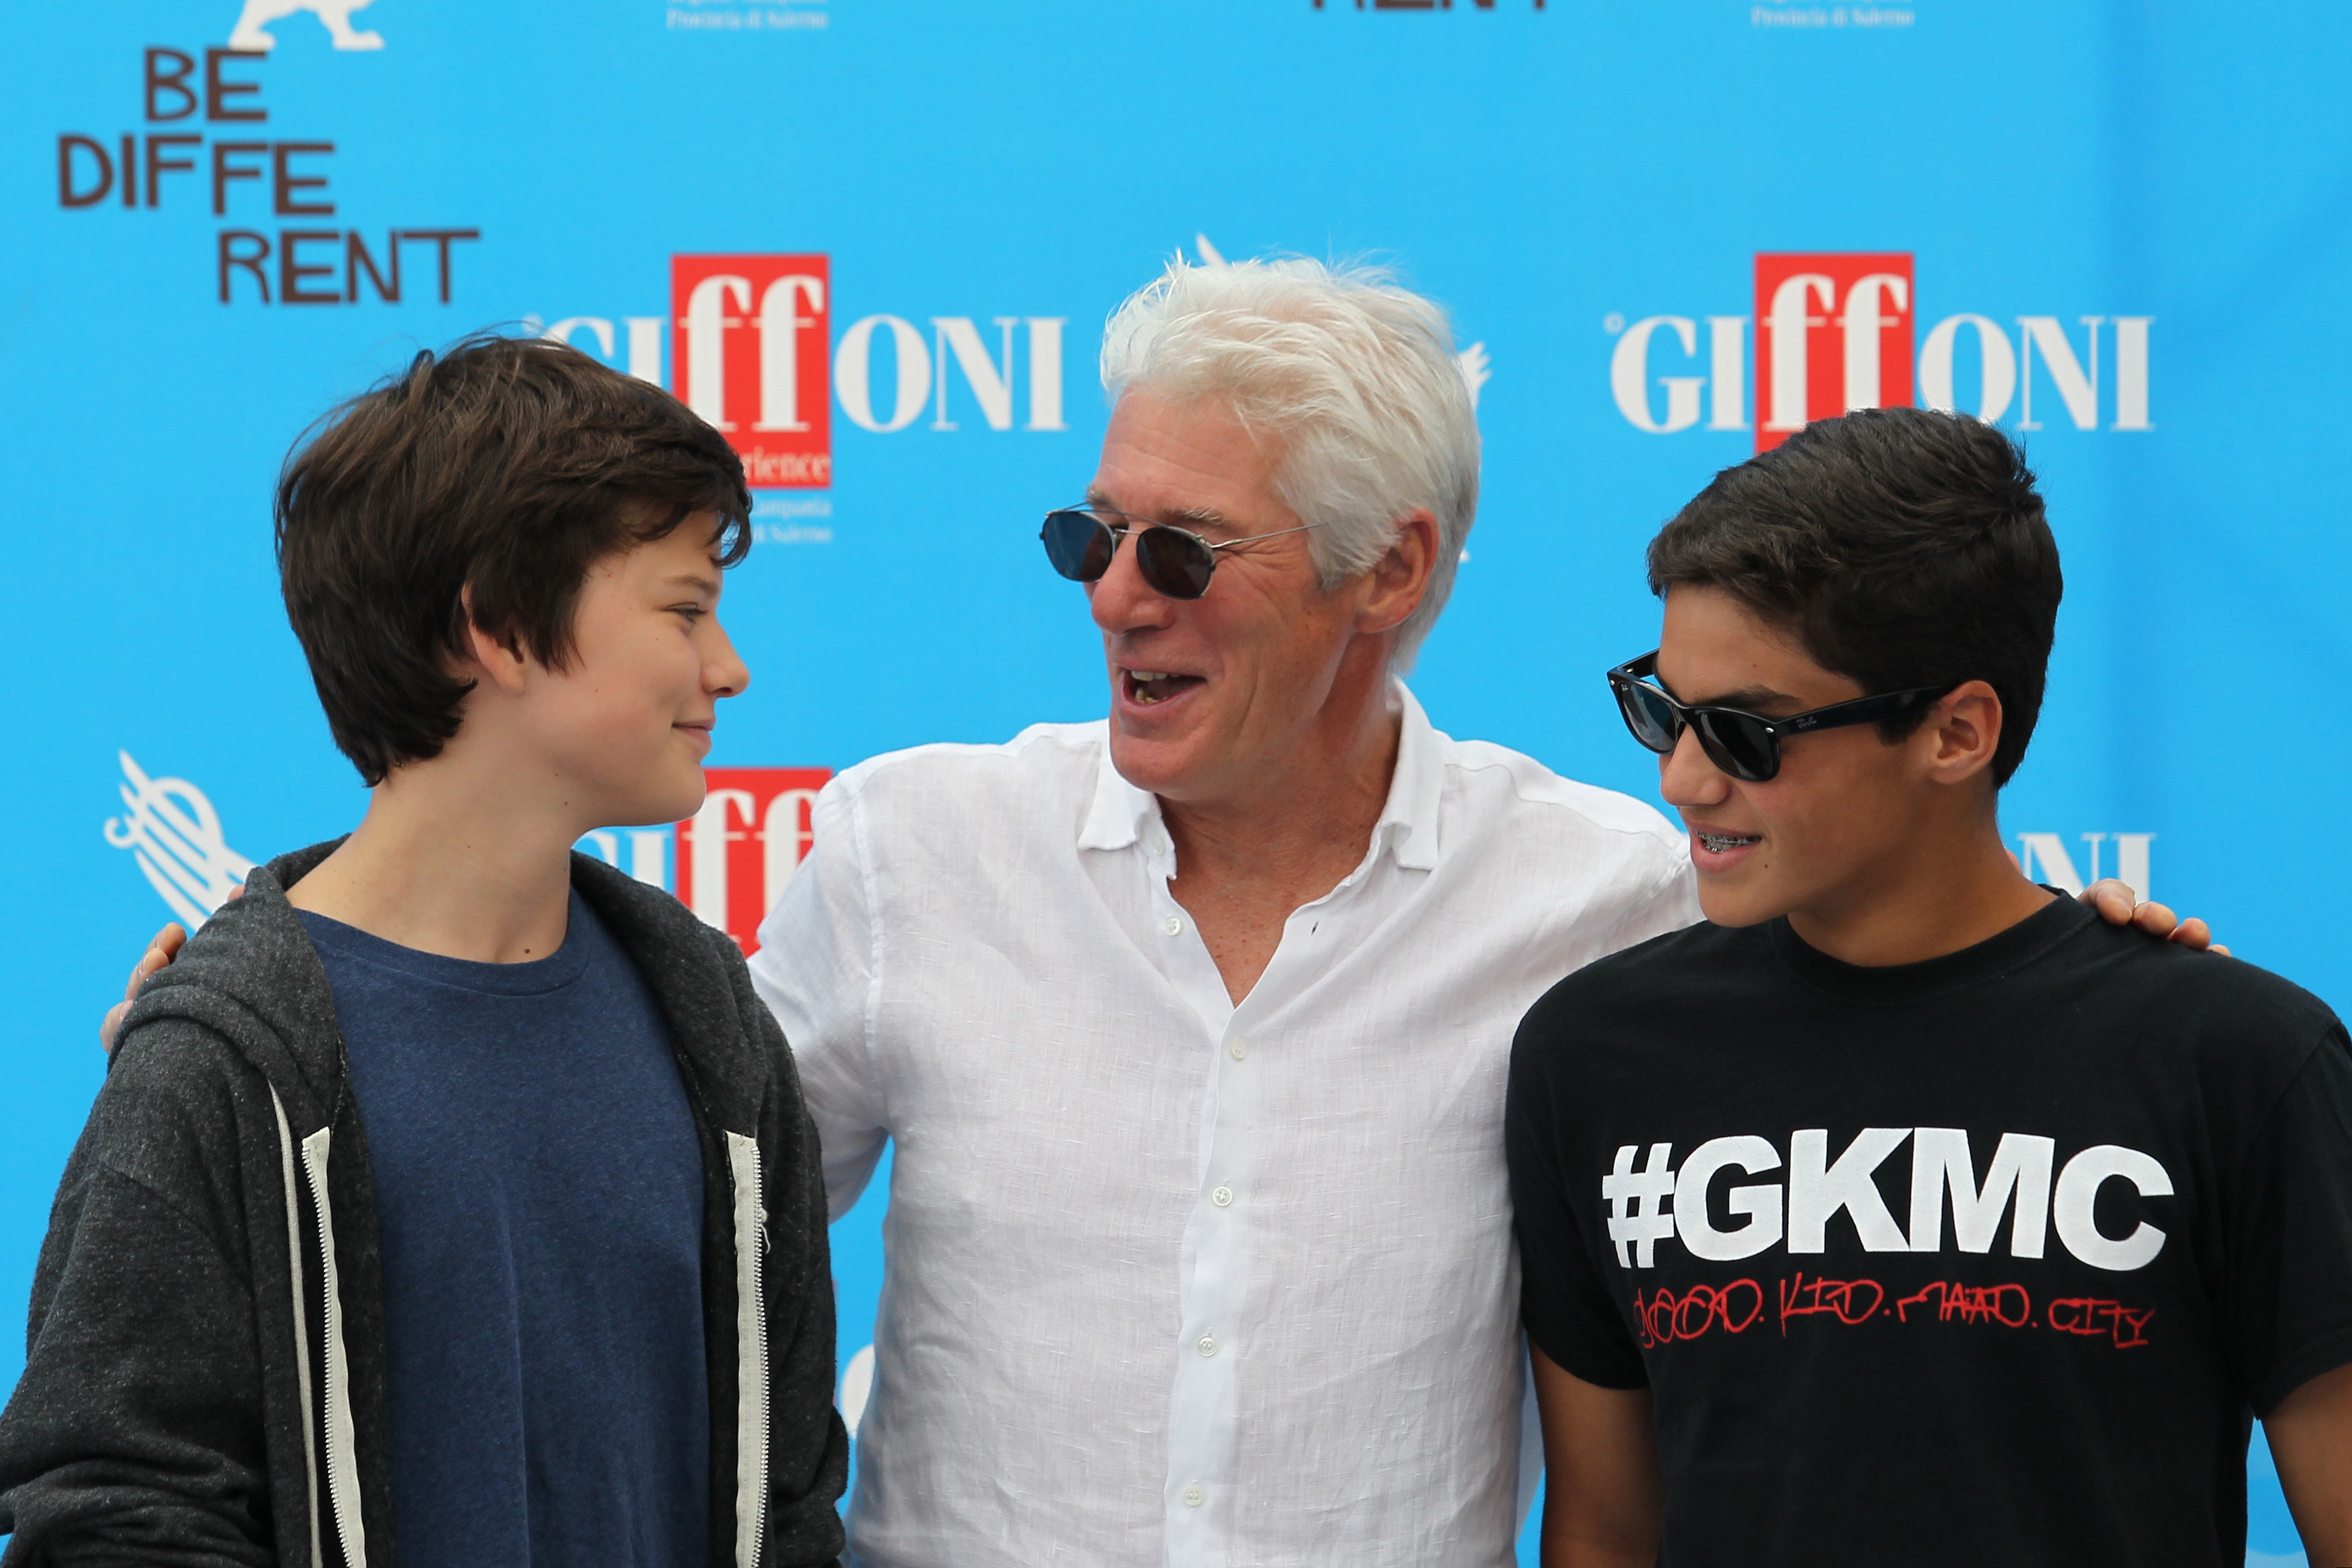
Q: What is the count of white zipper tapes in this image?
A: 2